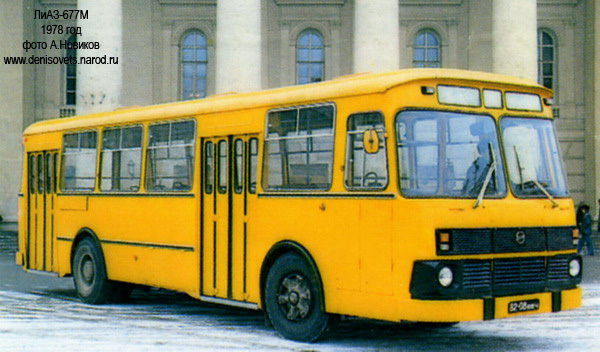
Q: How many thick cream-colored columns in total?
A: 4